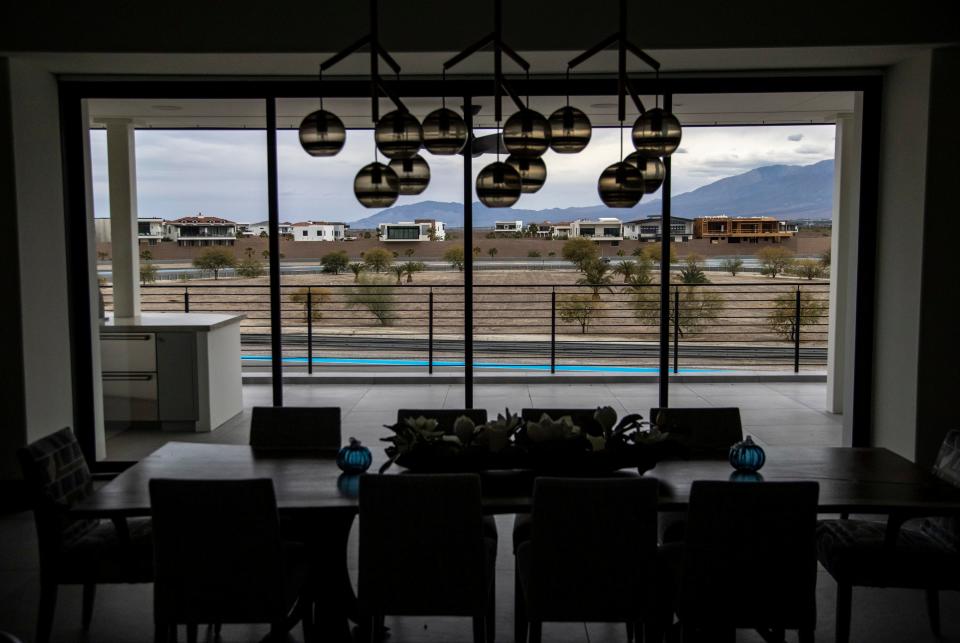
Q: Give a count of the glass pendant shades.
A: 12